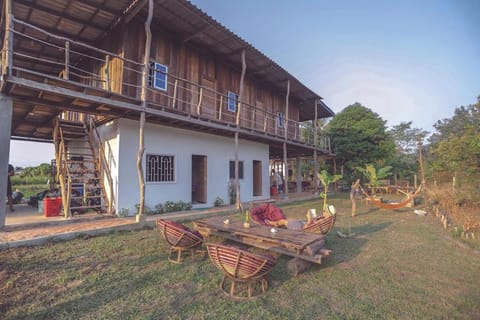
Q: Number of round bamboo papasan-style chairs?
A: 4